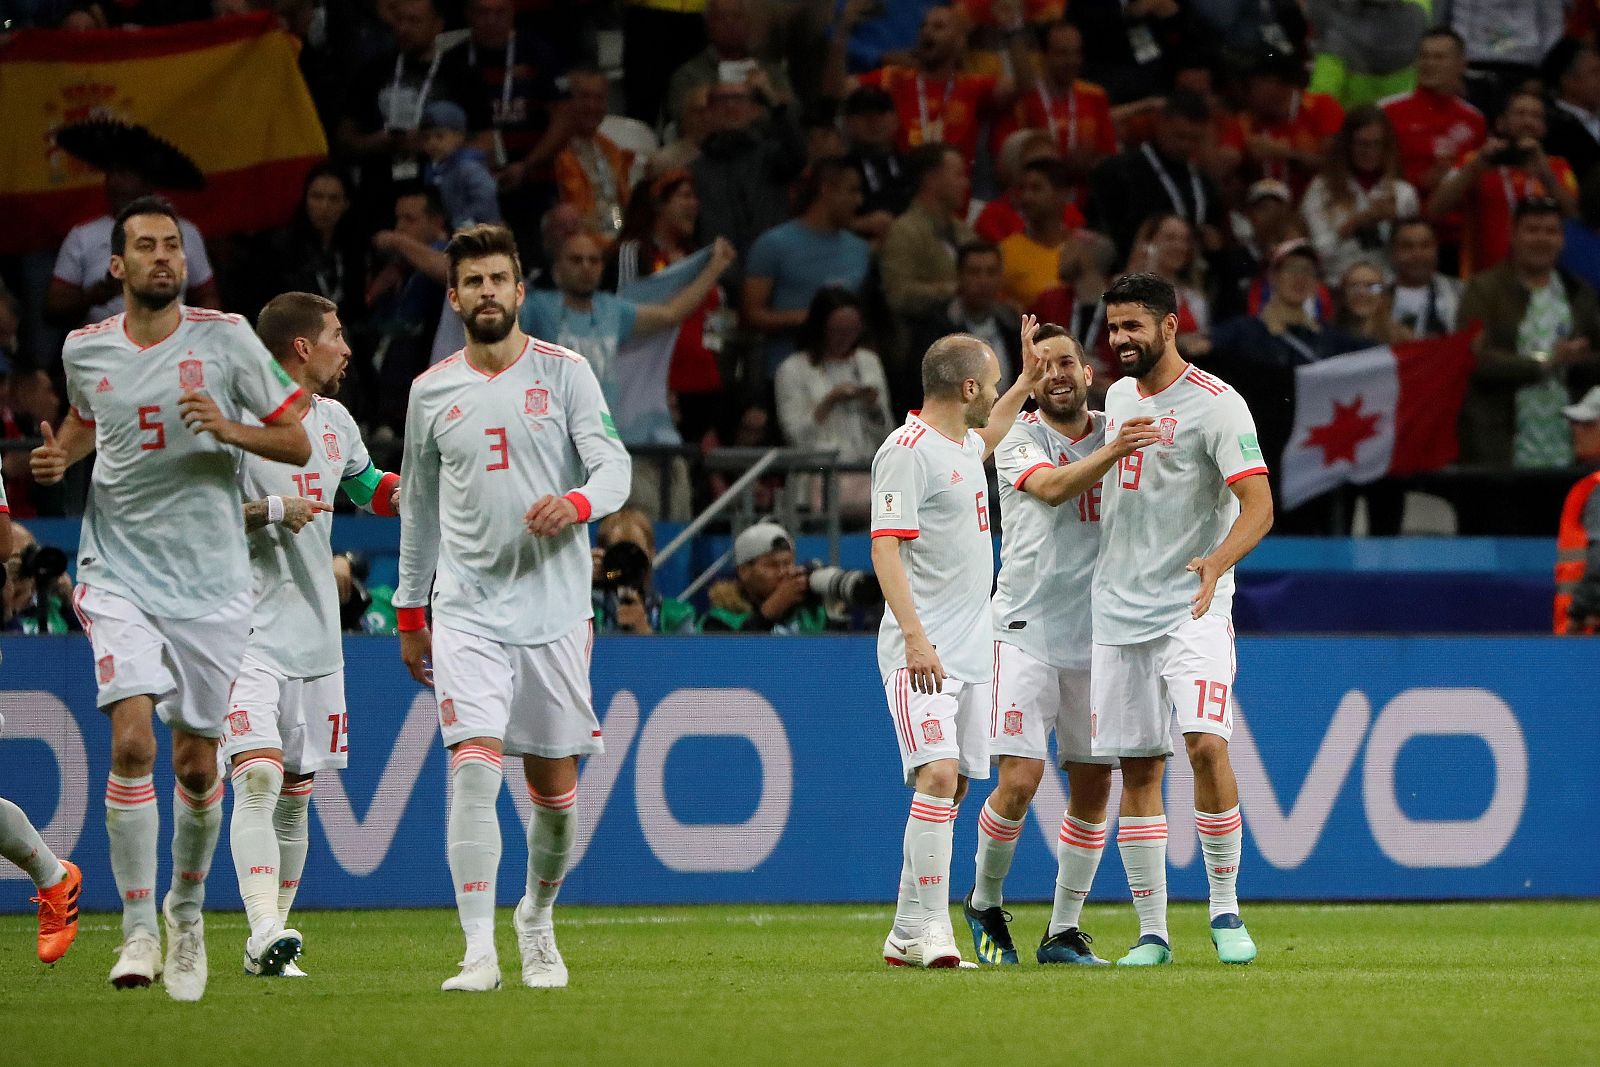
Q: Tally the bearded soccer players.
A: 6